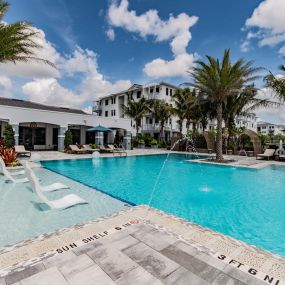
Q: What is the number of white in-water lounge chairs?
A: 4